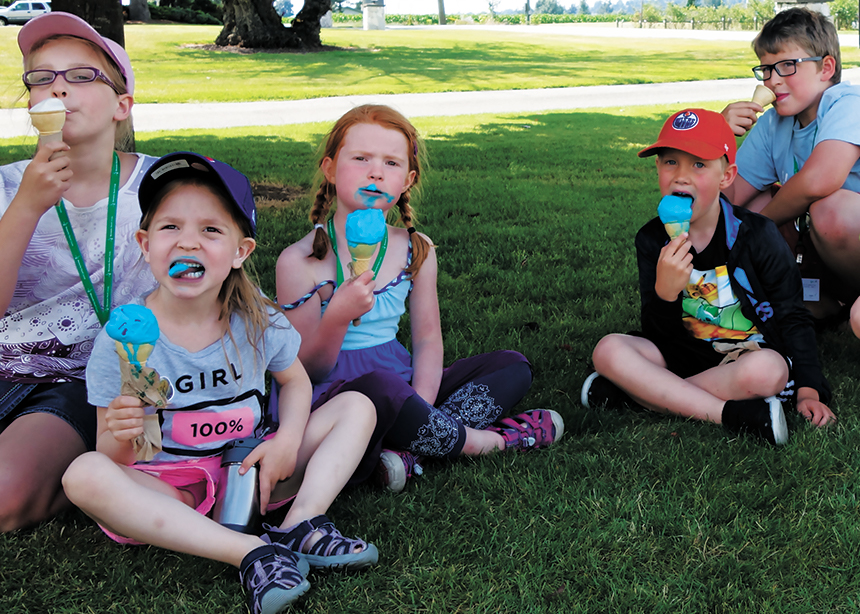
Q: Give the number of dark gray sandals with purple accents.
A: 2